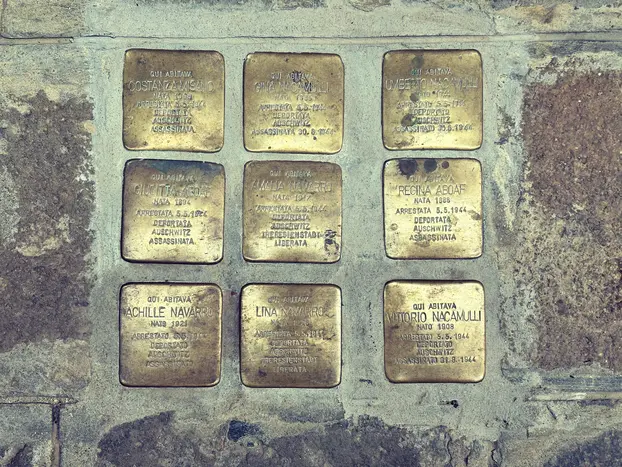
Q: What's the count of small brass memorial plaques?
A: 9